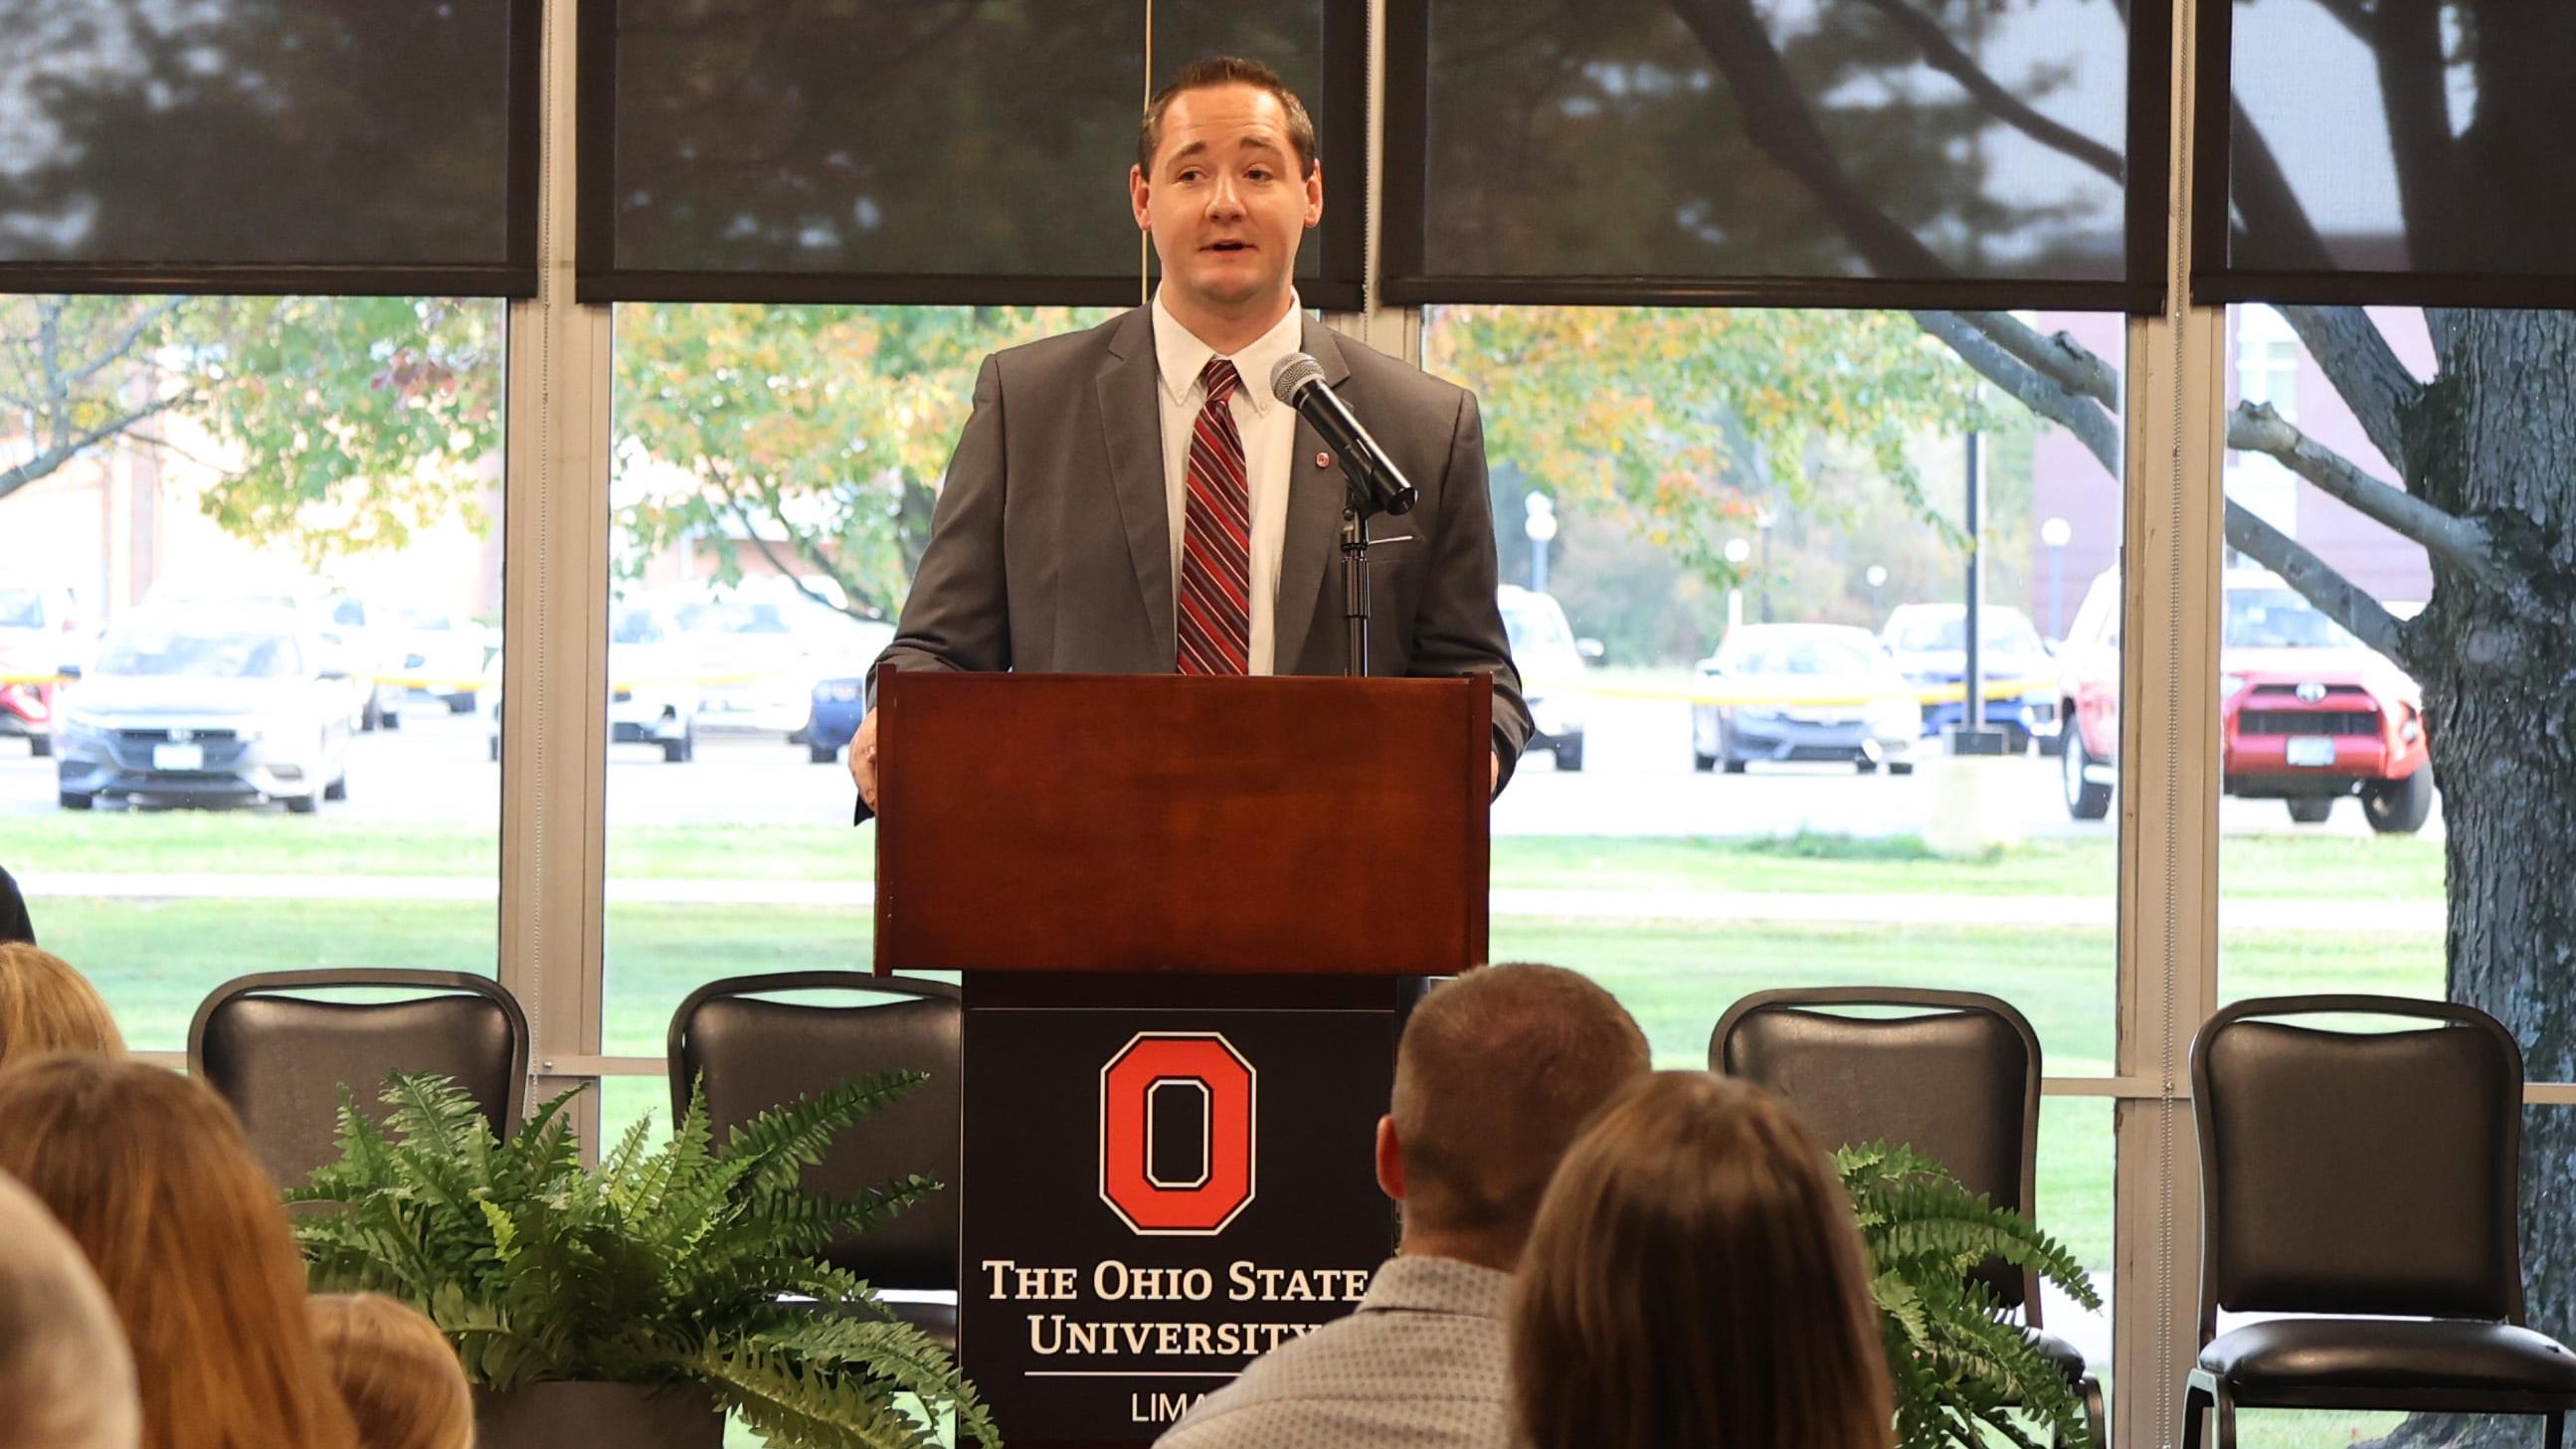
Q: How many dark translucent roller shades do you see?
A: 4